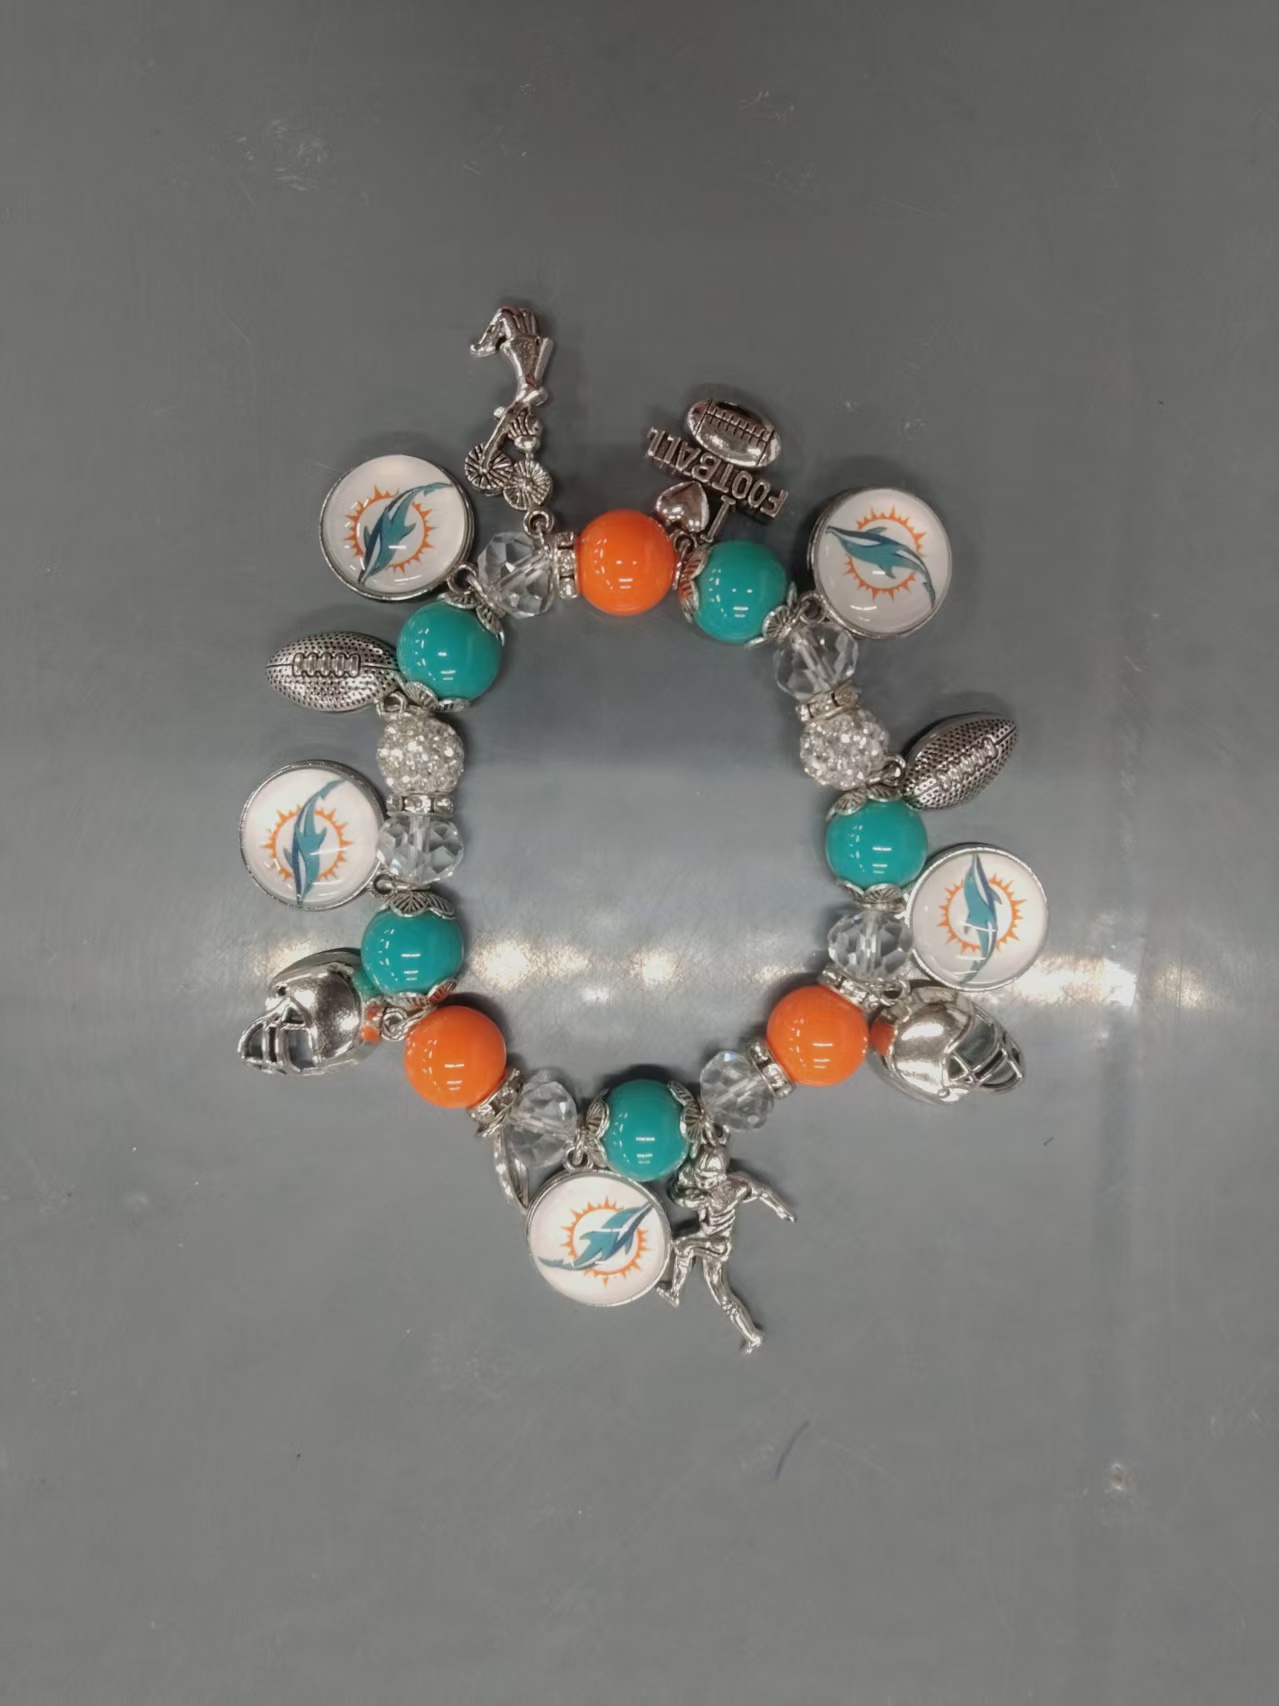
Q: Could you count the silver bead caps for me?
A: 10